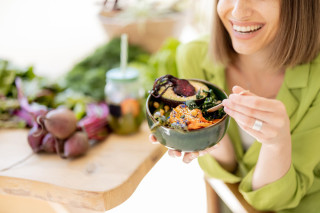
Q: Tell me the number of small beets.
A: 4